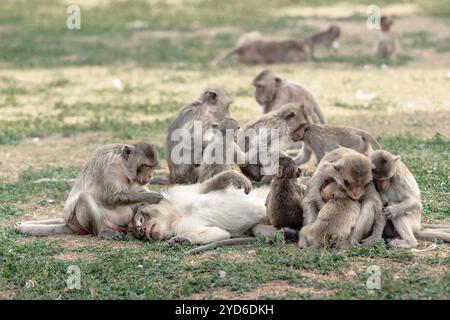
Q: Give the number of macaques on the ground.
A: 14